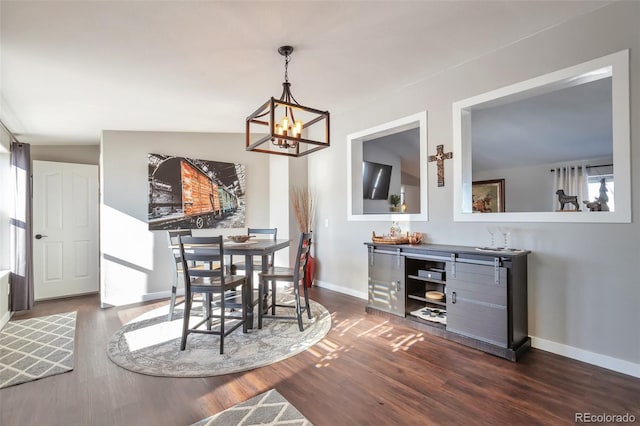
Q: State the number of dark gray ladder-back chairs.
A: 4